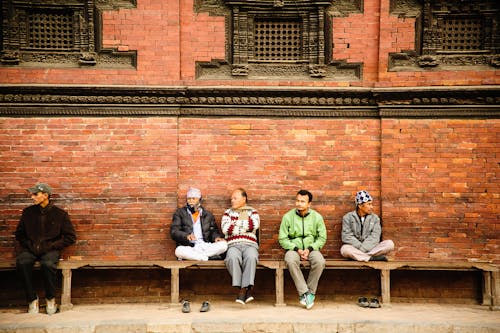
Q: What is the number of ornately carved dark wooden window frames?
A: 3